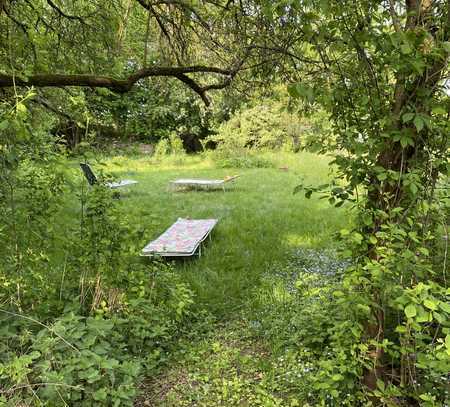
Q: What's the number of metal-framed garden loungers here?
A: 3